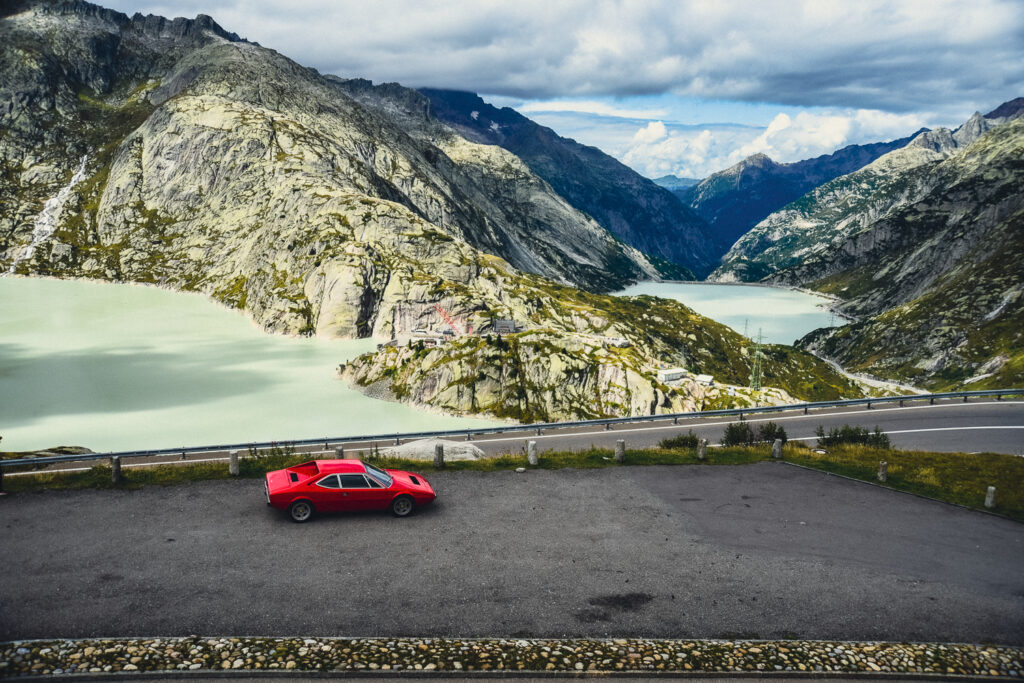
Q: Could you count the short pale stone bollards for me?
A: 10